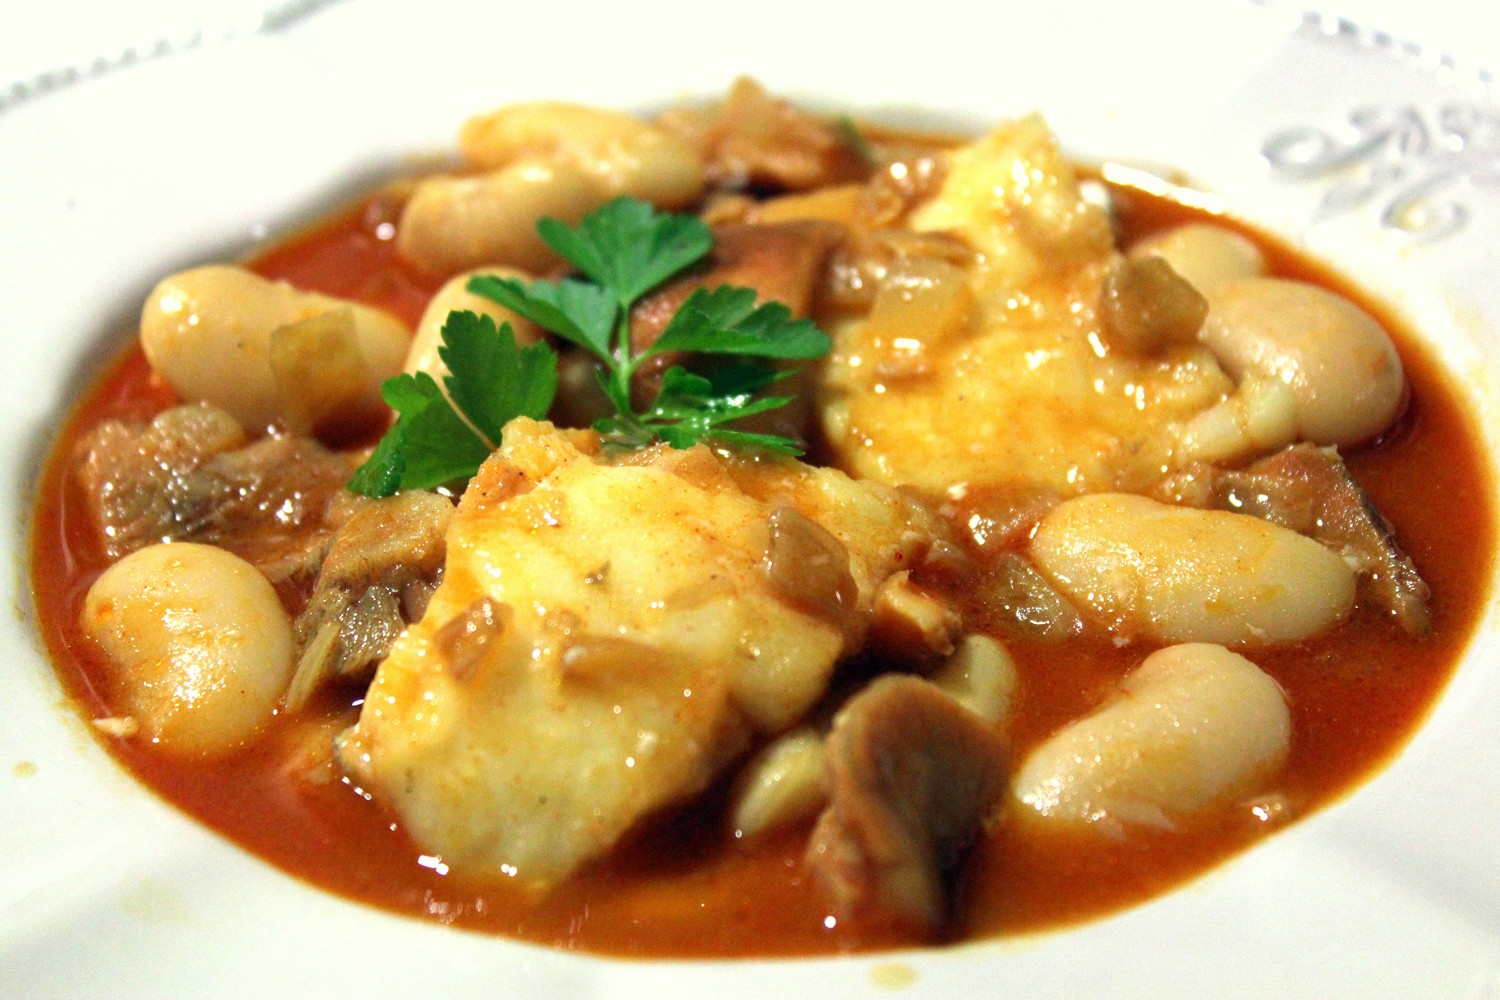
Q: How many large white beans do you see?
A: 9